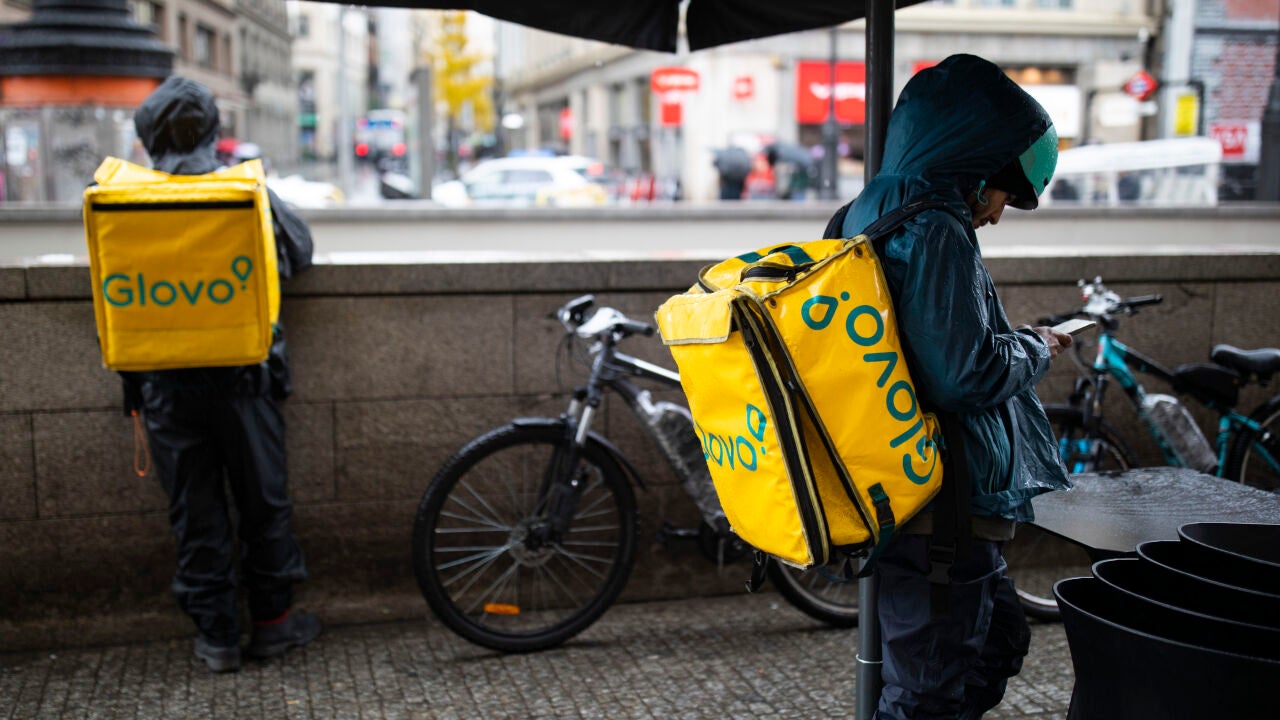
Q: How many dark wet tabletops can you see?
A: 1